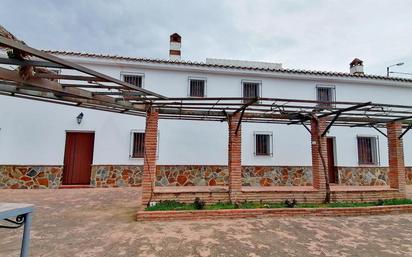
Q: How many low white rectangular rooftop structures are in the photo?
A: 1